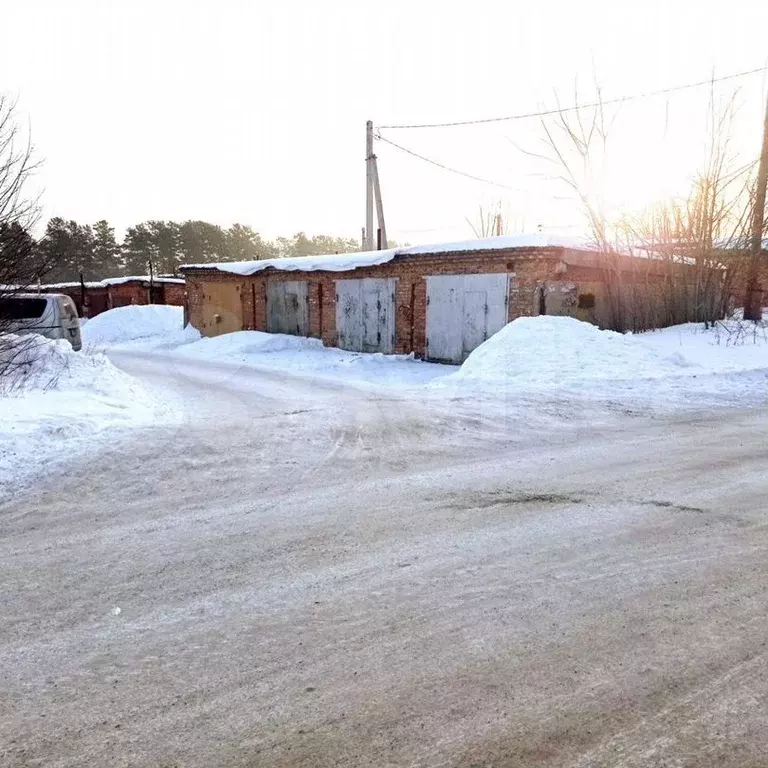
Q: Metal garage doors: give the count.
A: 4